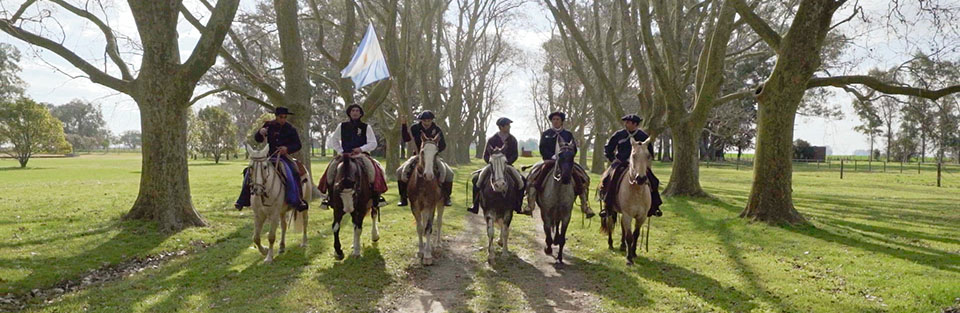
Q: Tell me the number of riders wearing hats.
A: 6